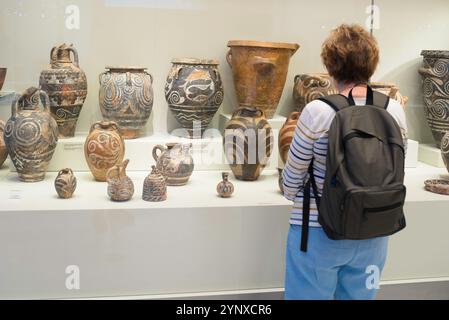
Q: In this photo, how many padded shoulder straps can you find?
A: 2